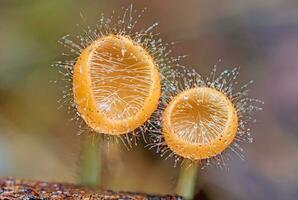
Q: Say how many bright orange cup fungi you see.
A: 2